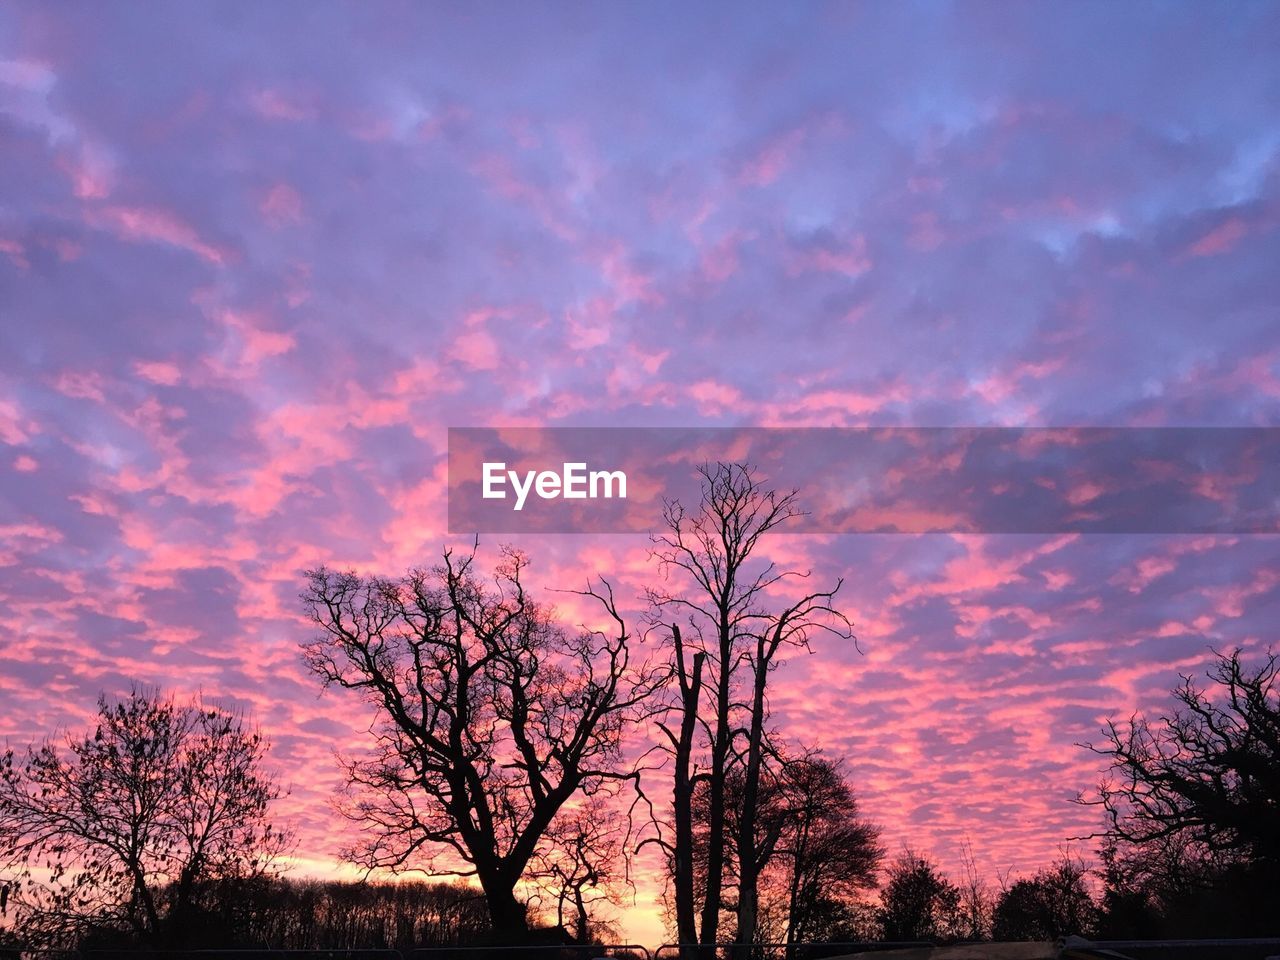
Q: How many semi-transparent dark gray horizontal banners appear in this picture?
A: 1